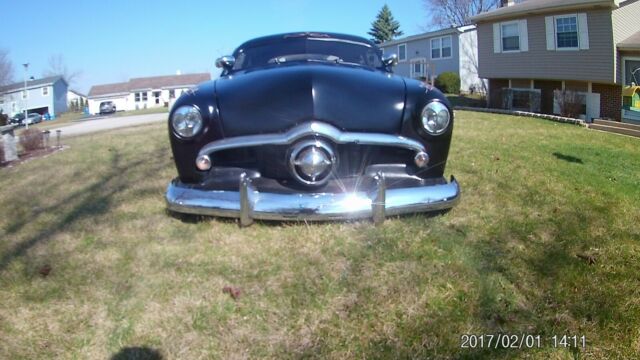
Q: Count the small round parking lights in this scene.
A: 2